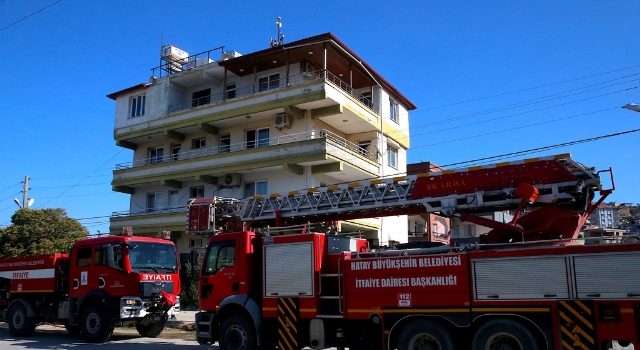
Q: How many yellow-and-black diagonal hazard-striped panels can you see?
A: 2